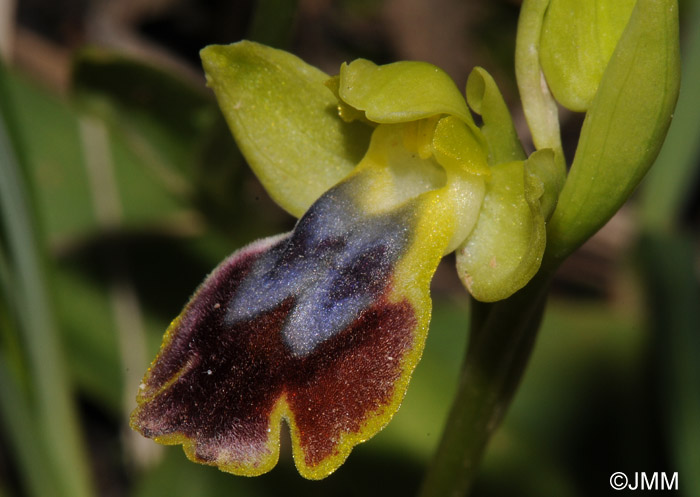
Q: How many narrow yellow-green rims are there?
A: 1